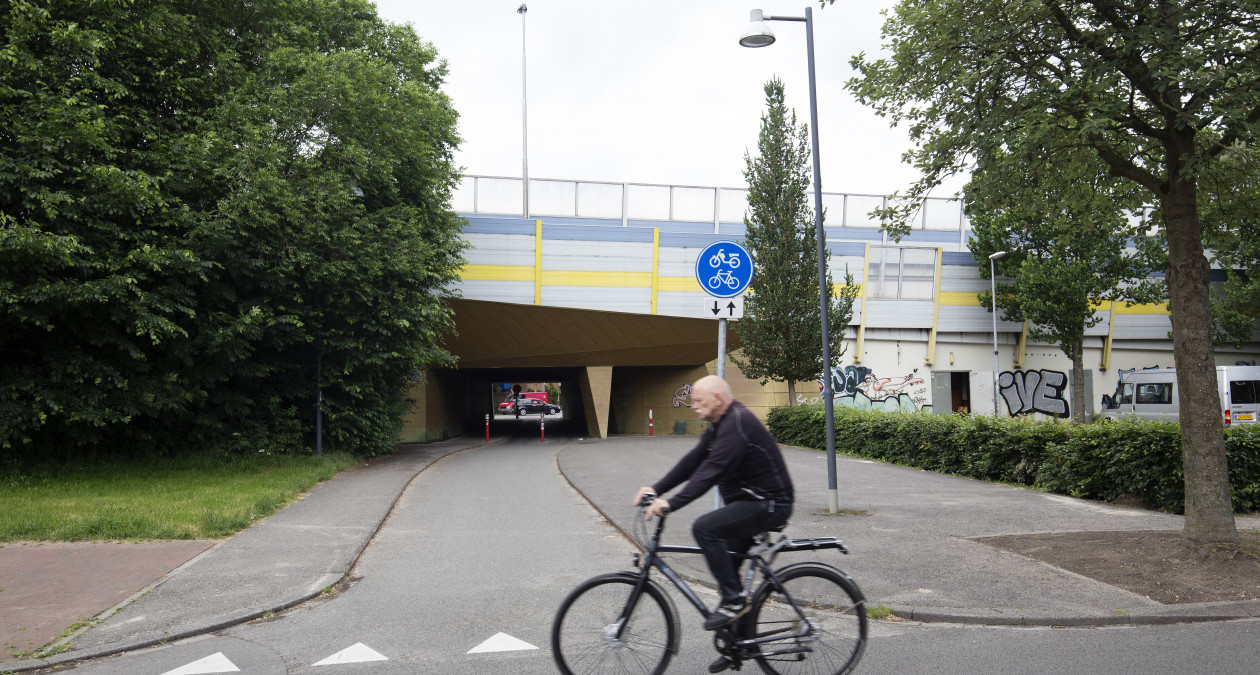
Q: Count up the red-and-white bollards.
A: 3